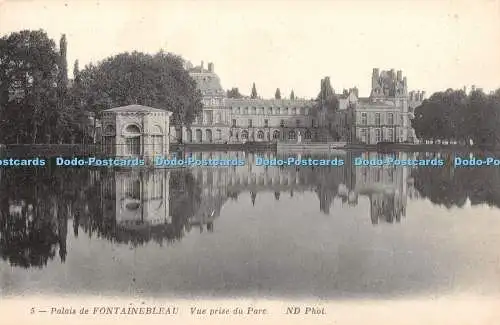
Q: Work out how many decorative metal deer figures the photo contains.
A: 0